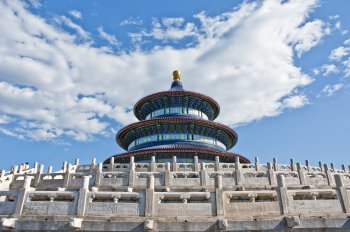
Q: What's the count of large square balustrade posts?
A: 6